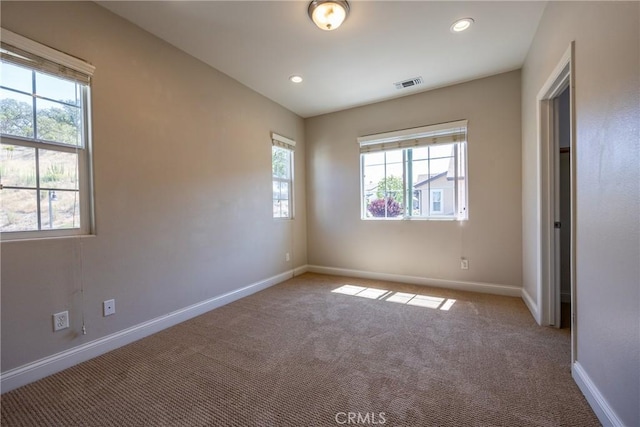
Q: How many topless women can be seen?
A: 0